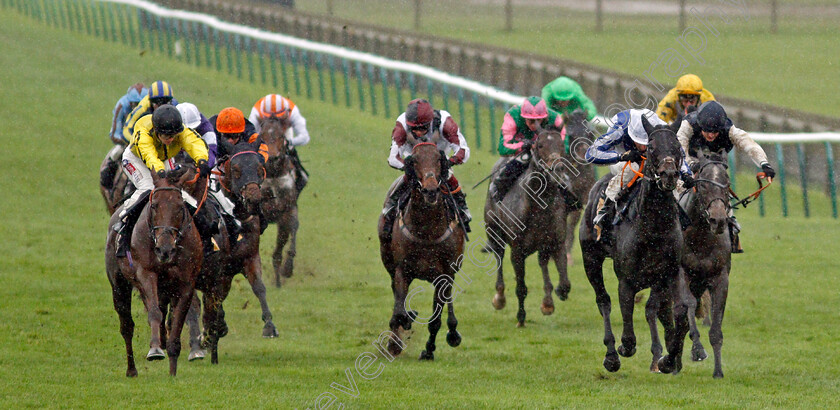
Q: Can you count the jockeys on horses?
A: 12